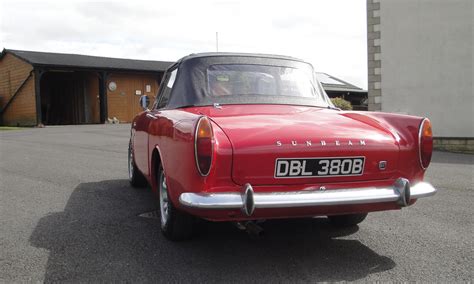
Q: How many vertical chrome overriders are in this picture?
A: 2